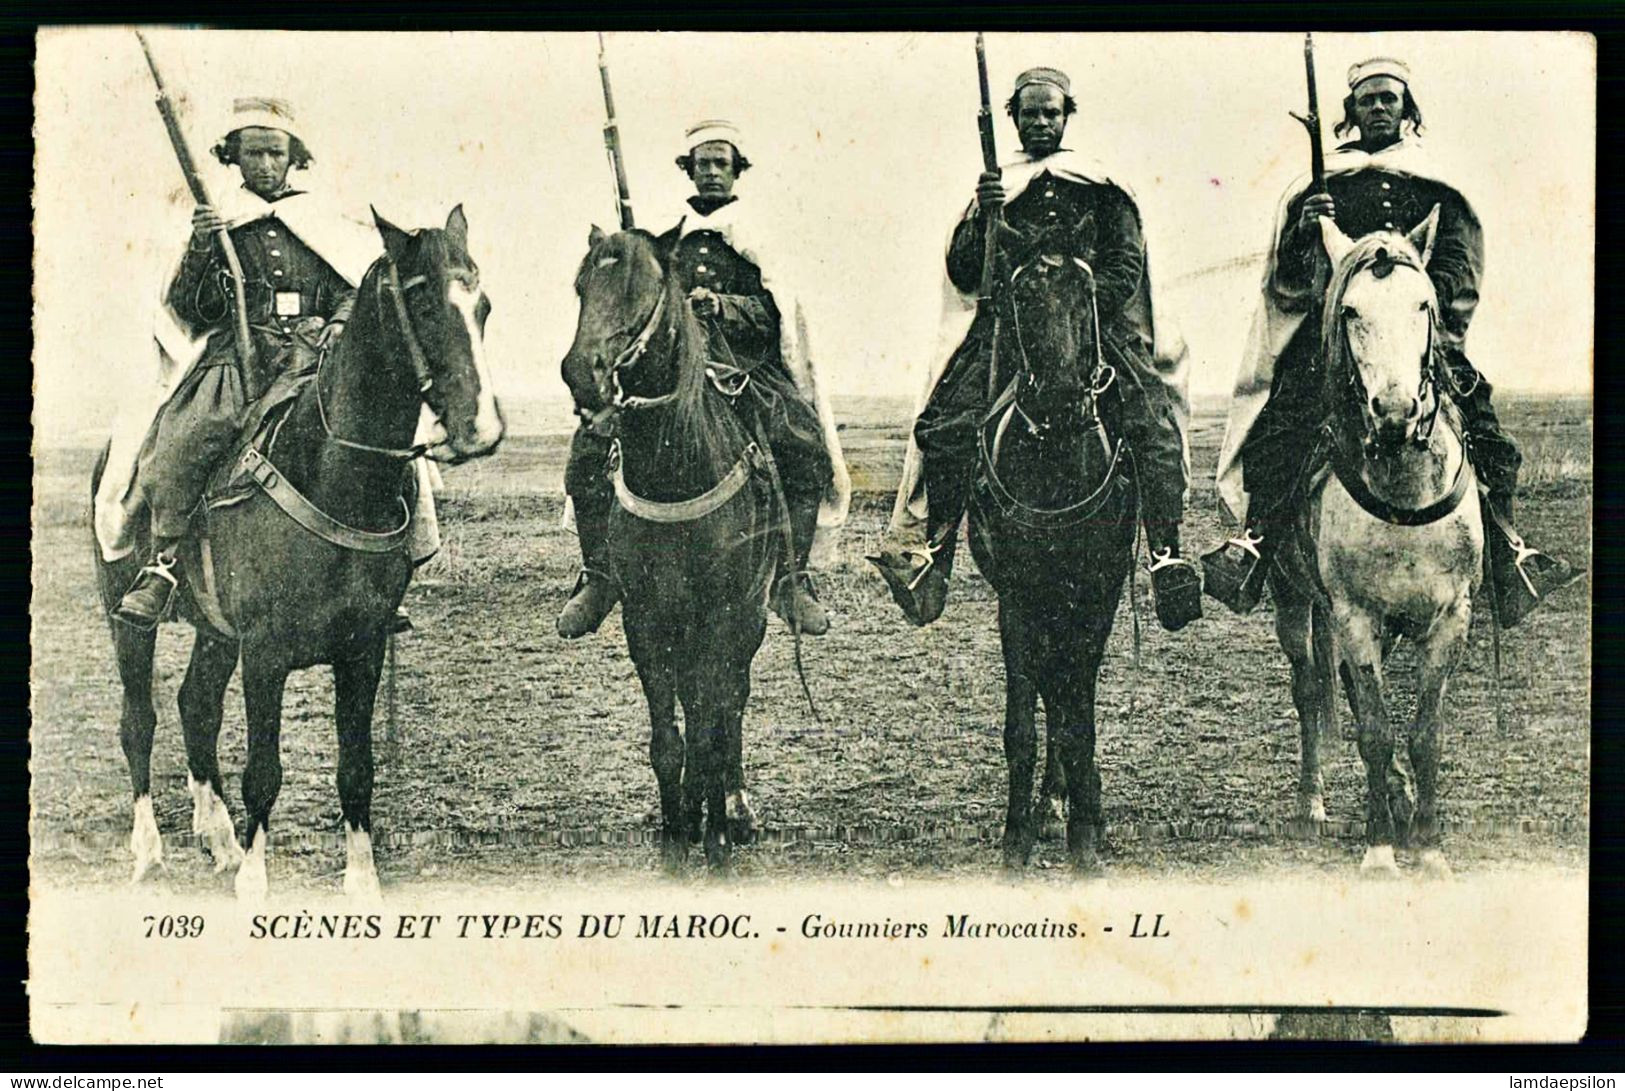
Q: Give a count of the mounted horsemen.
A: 4